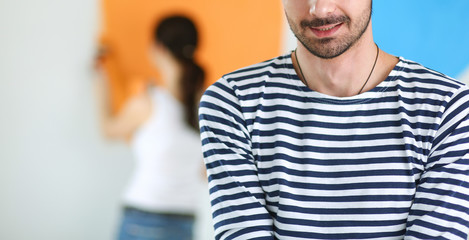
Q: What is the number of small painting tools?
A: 1